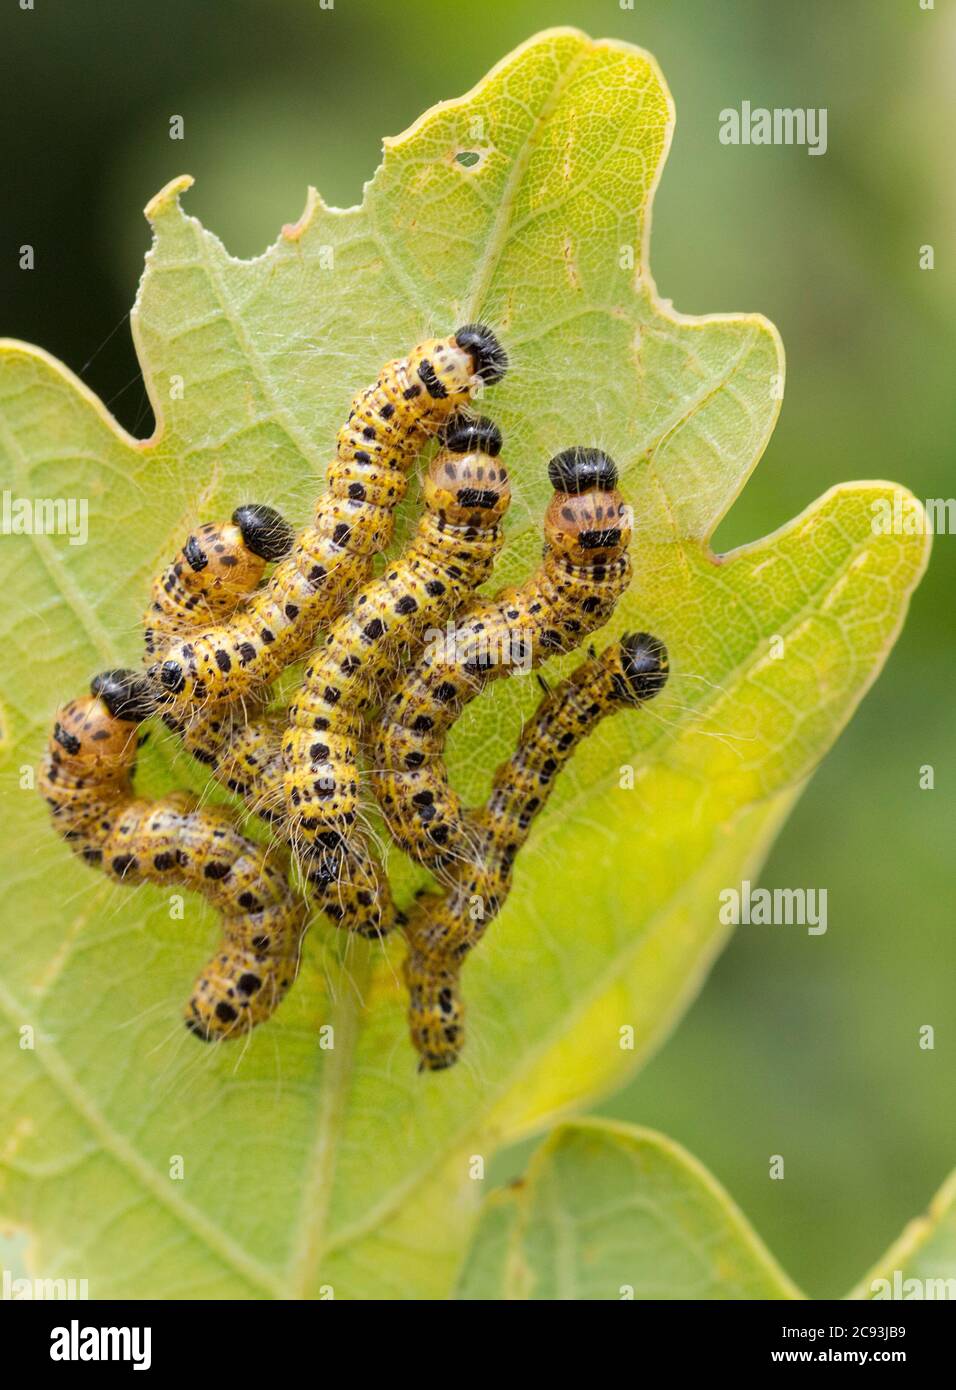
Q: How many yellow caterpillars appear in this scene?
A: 6